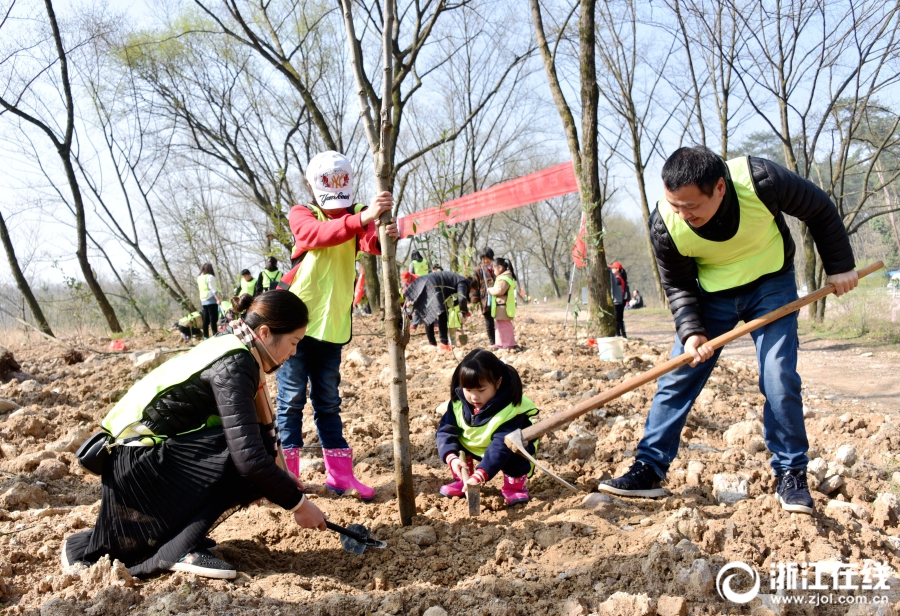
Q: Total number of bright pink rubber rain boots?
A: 4